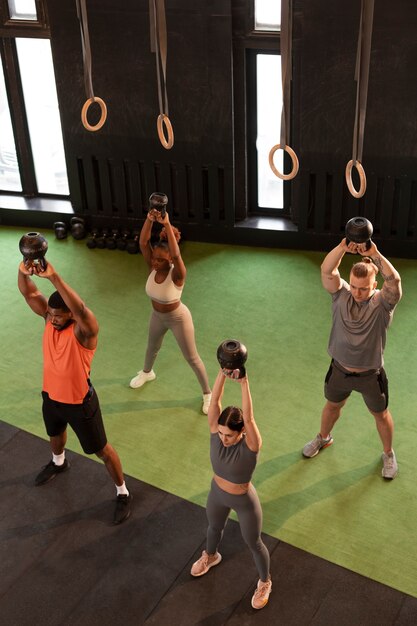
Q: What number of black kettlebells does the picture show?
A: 6